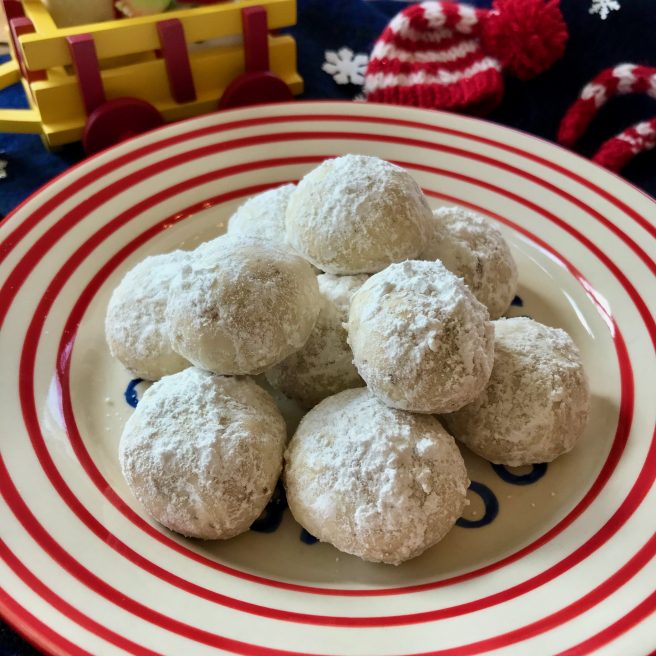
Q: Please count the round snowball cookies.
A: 10